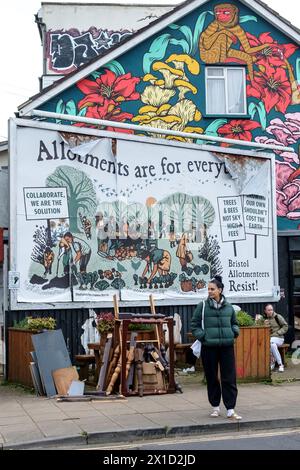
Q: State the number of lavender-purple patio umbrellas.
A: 0